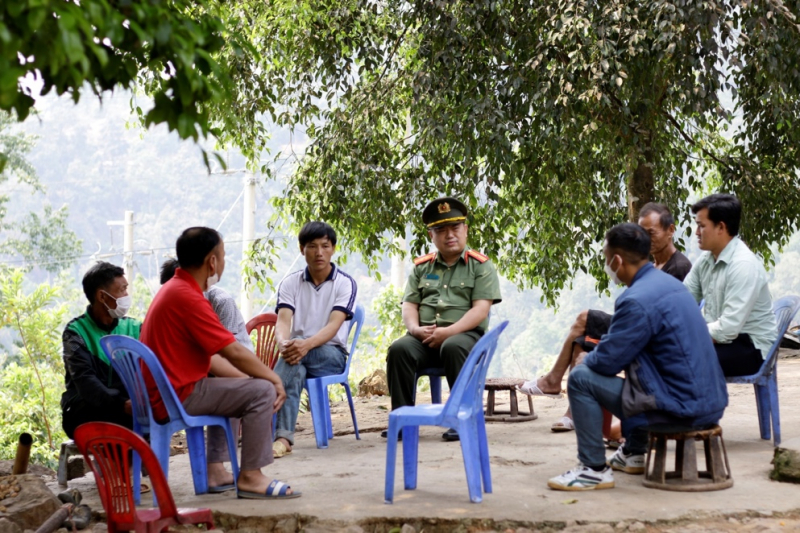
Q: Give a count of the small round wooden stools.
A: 2